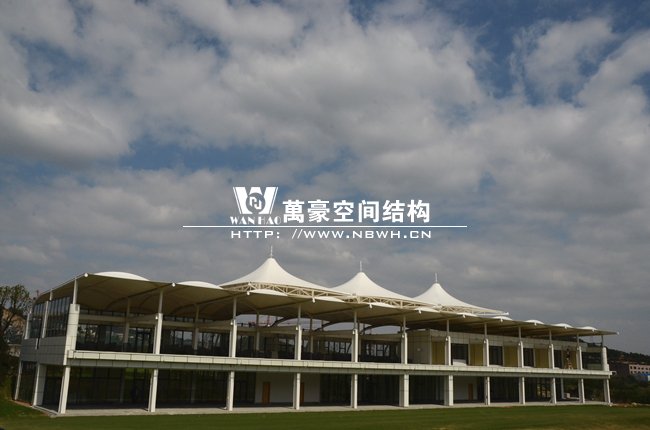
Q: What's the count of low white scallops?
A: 11